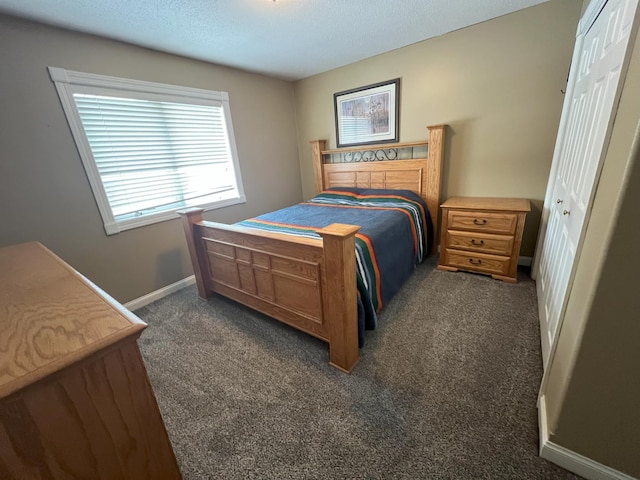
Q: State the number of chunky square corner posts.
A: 4